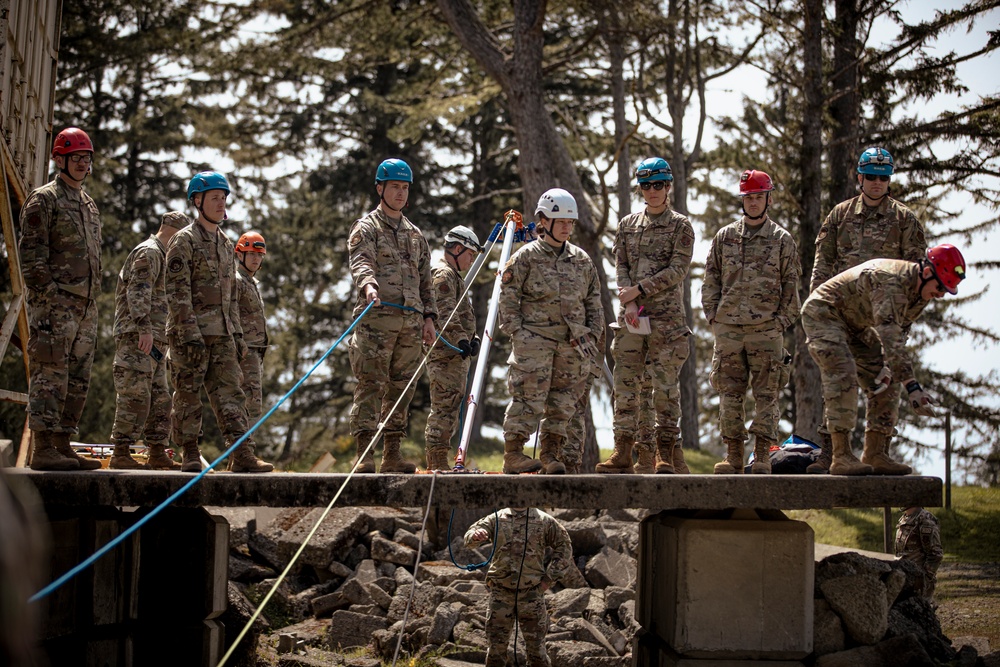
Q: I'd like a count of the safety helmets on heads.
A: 10